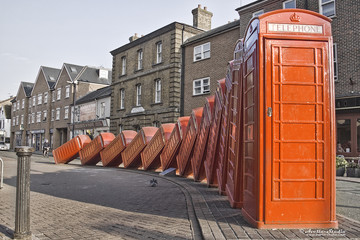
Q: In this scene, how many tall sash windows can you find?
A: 6